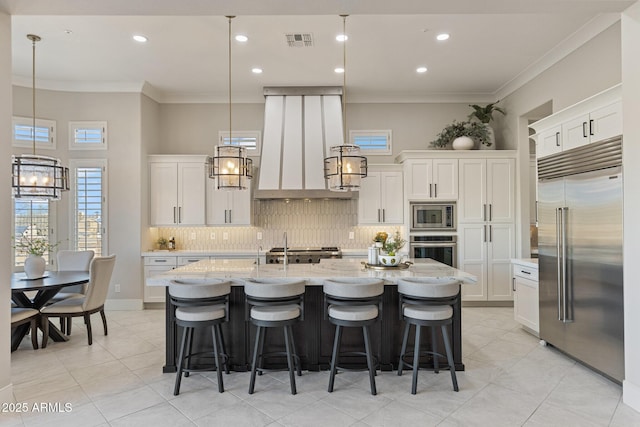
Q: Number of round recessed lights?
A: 7